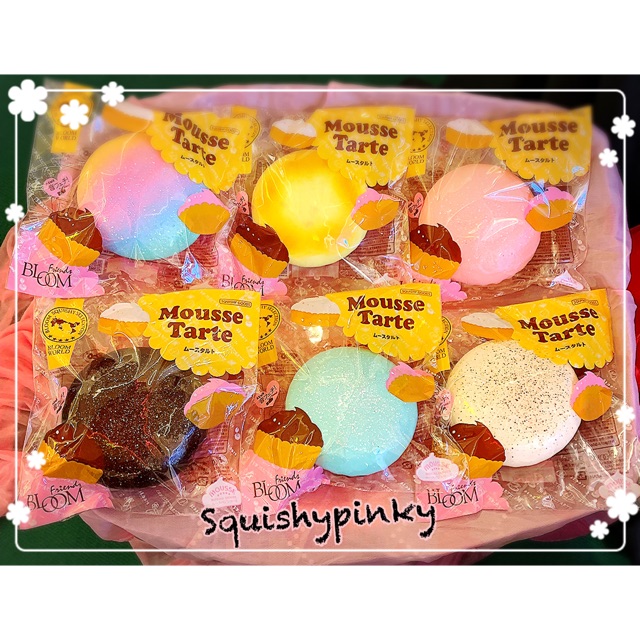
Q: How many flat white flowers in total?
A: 11